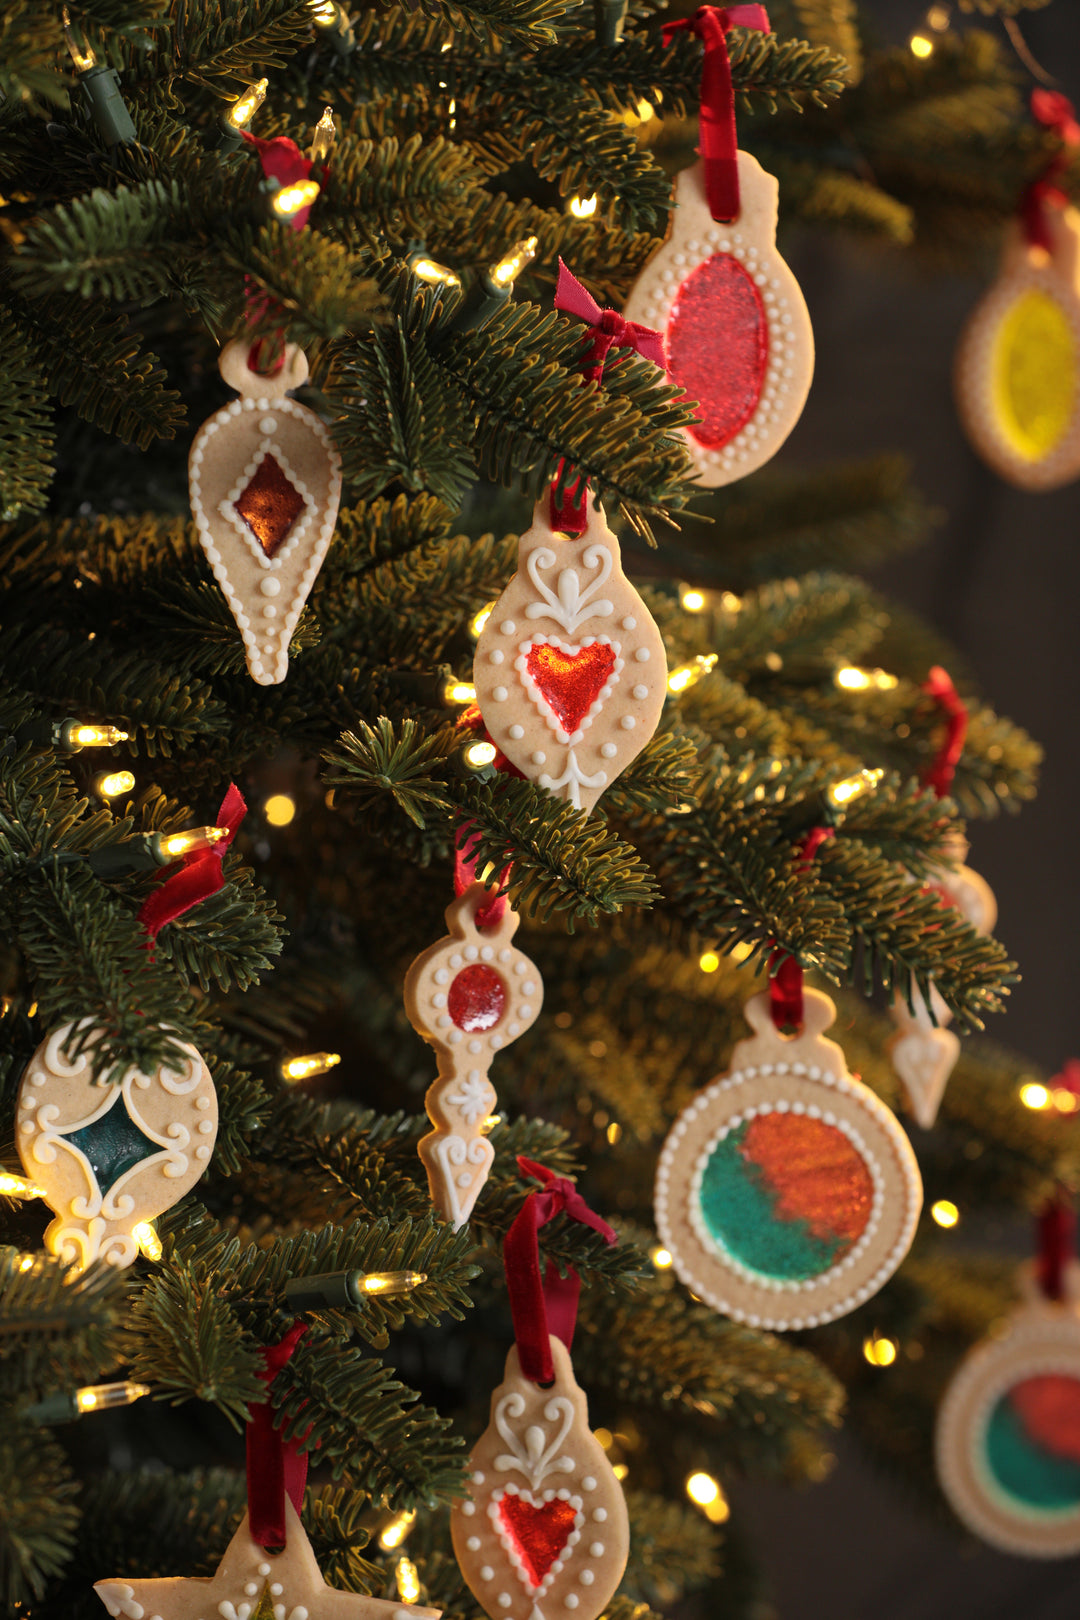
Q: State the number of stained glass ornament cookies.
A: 11